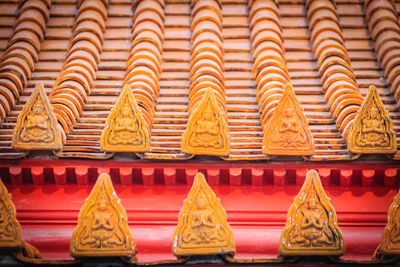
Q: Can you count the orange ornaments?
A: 10